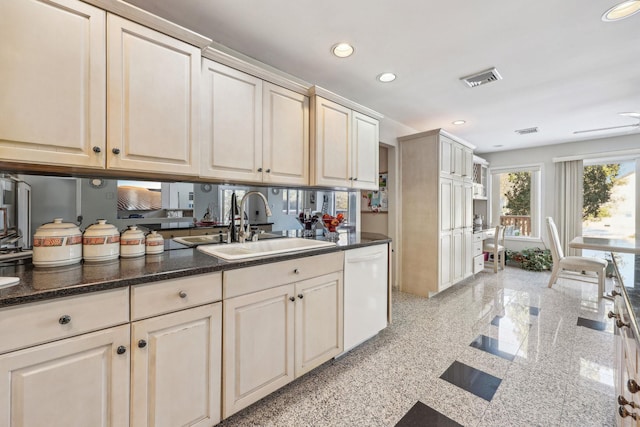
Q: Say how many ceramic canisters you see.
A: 4